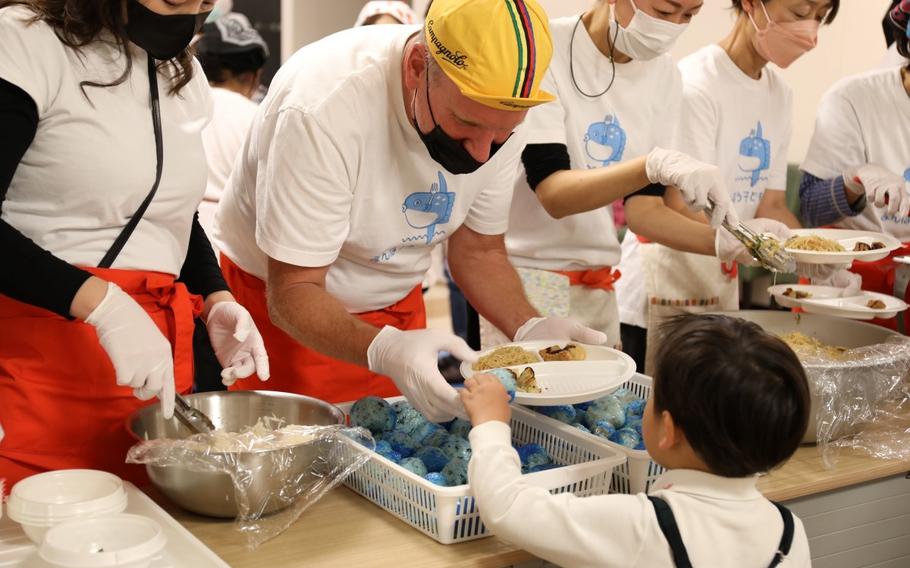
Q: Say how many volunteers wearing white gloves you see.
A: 5